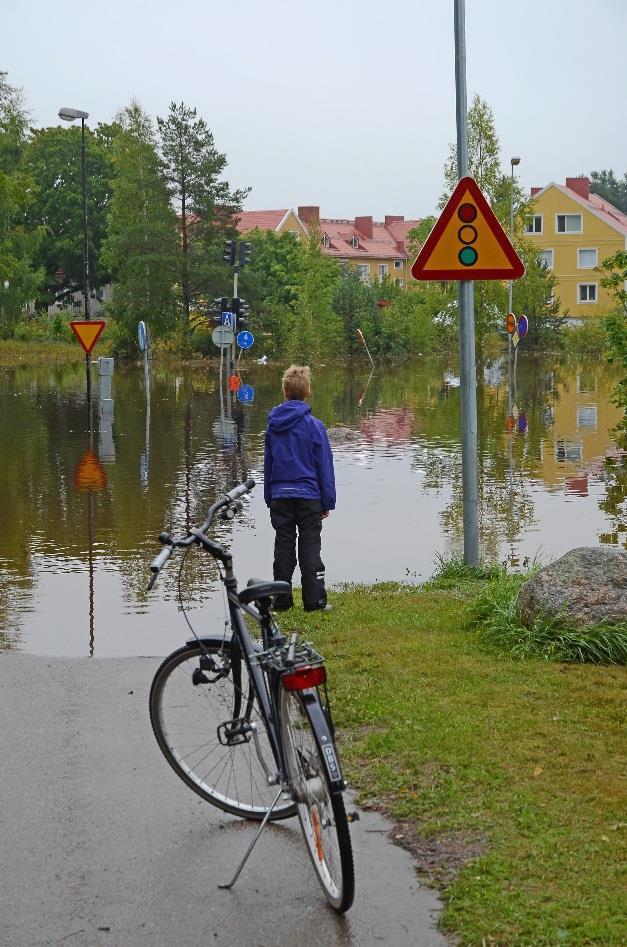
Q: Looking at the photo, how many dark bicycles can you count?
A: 1